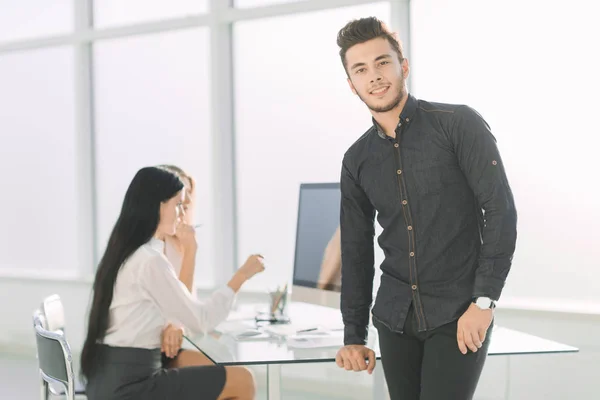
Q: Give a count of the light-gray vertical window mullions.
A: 3